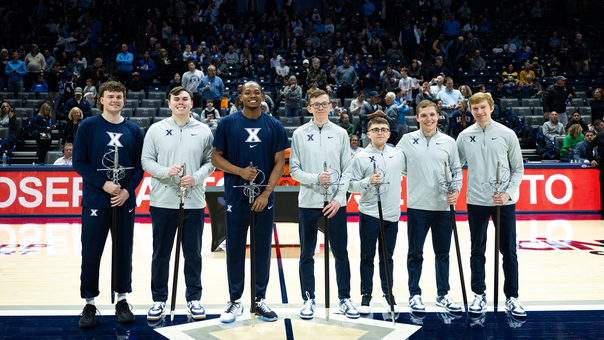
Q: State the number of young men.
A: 7